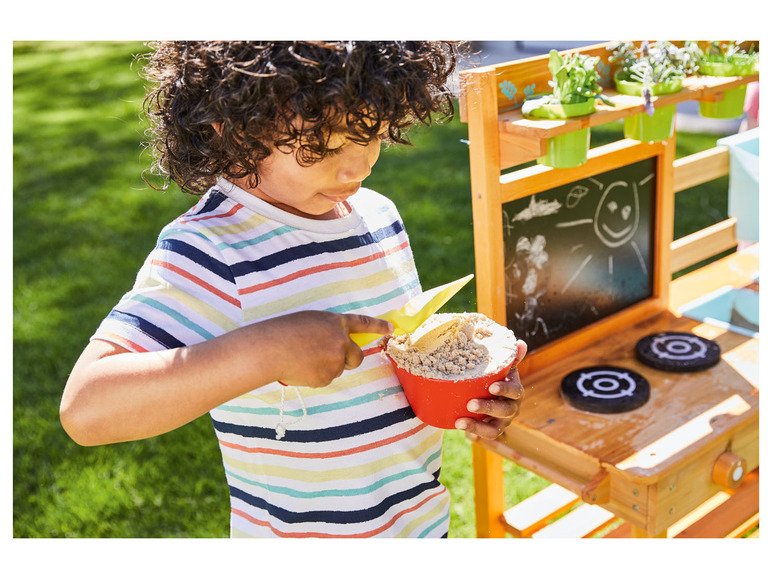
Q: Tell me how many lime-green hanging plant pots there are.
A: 3